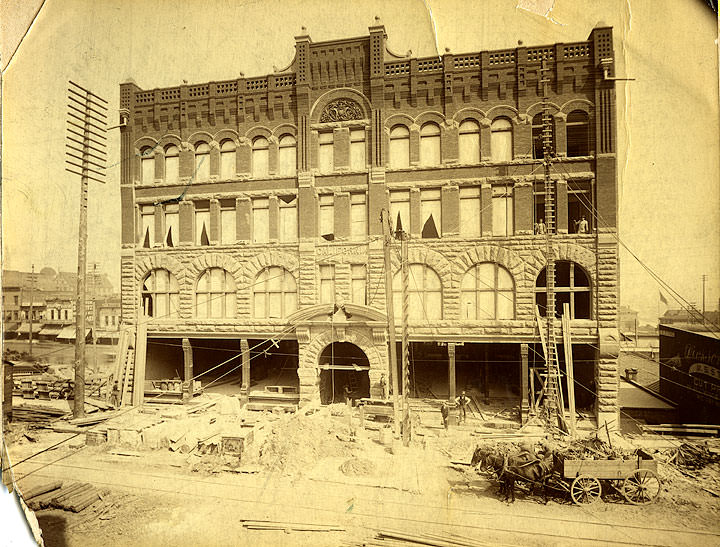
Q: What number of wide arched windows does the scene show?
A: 6